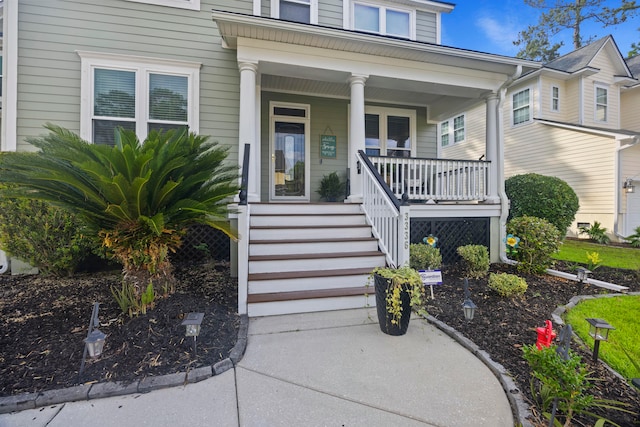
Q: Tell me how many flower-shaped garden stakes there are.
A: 2